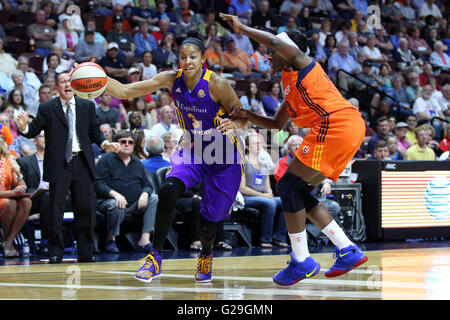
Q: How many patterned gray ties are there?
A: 1